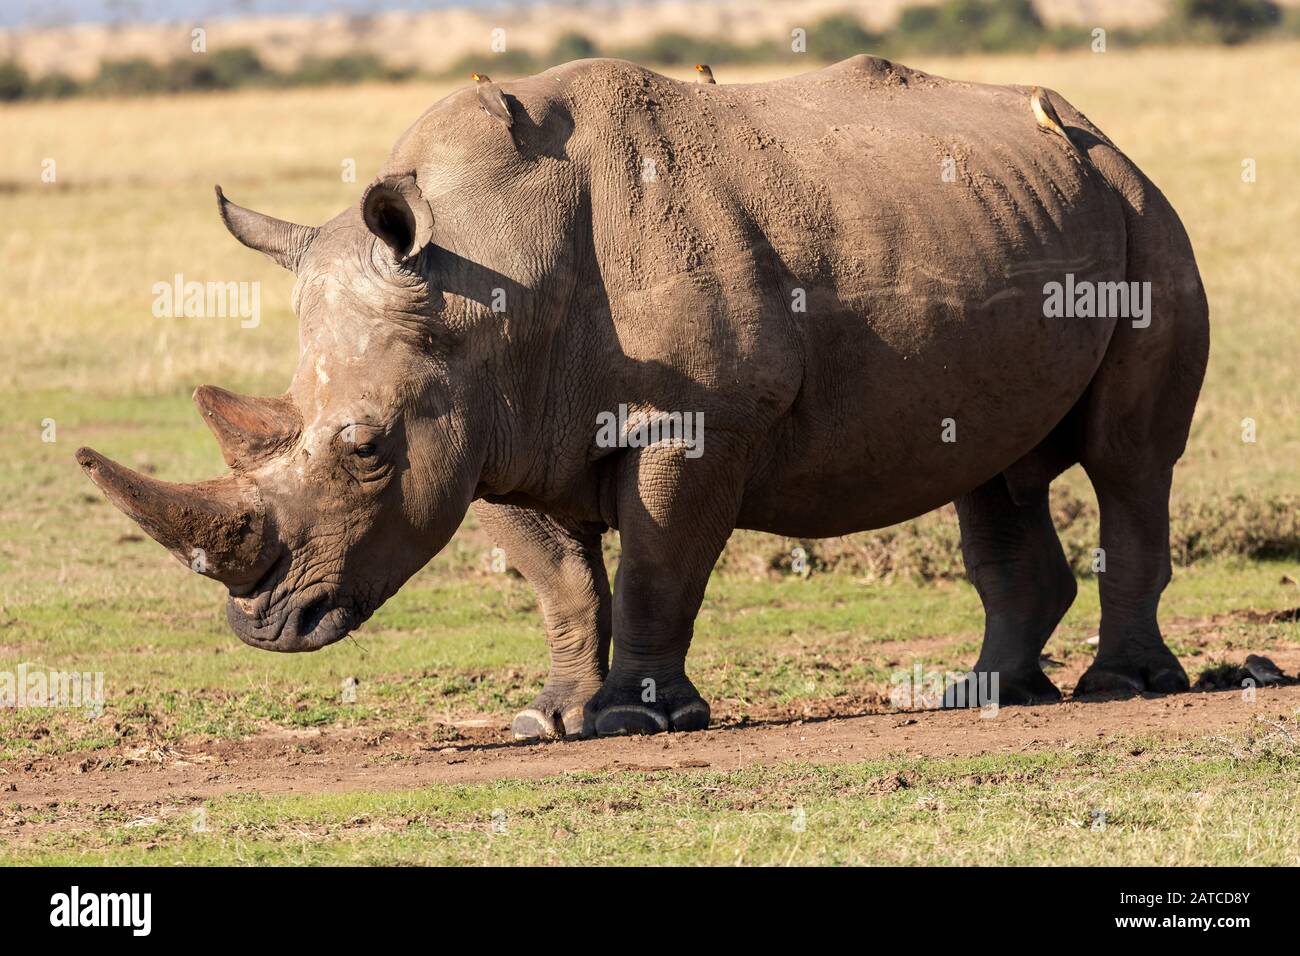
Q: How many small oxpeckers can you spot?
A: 3